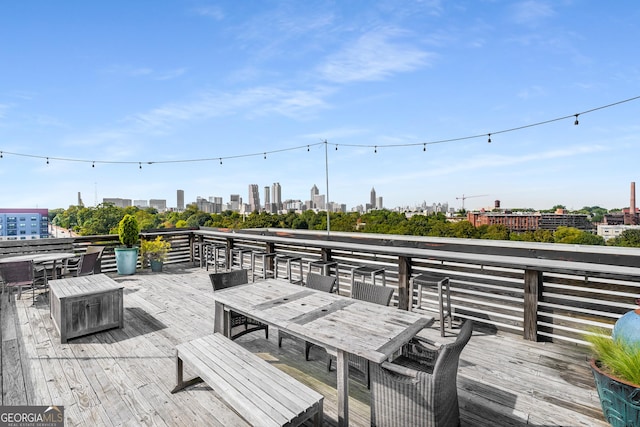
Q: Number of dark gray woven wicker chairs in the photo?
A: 4